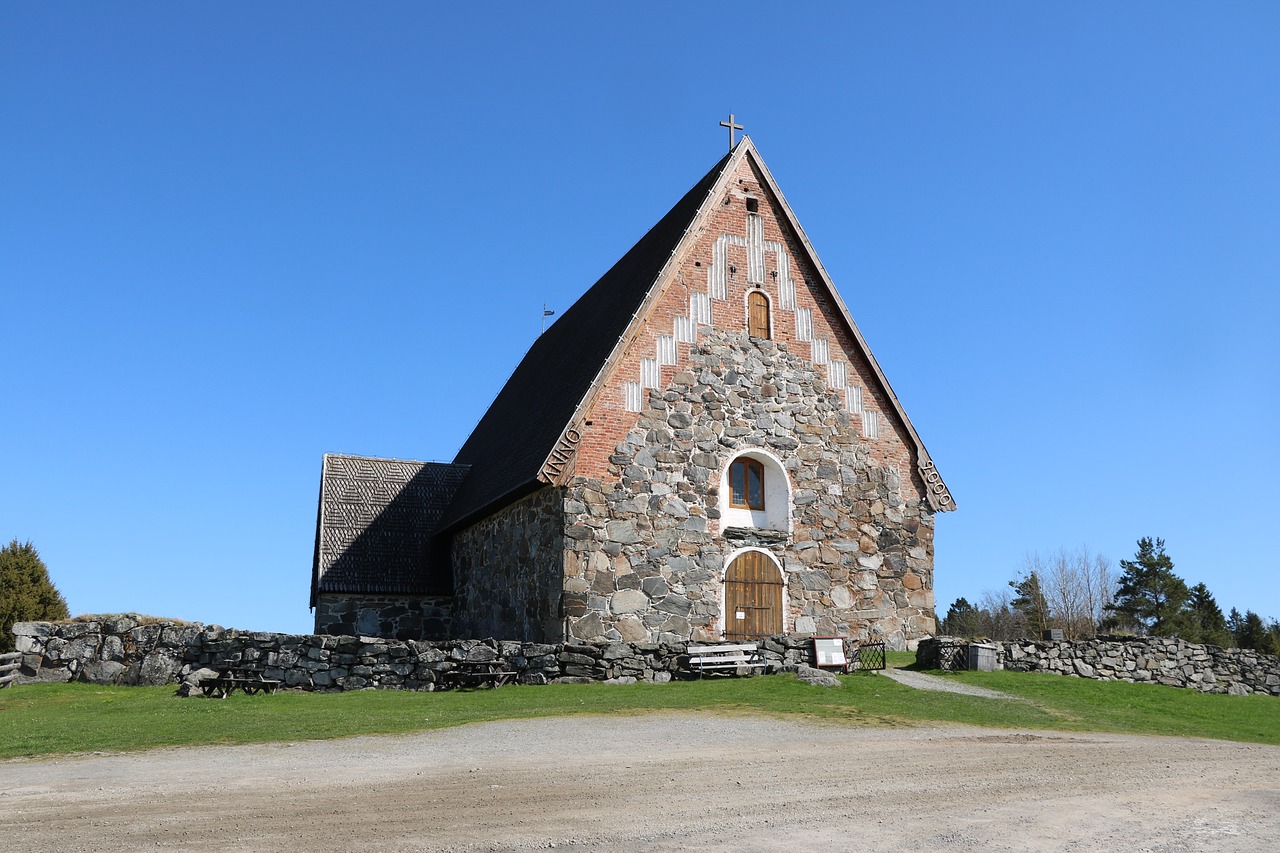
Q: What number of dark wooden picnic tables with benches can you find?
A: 2